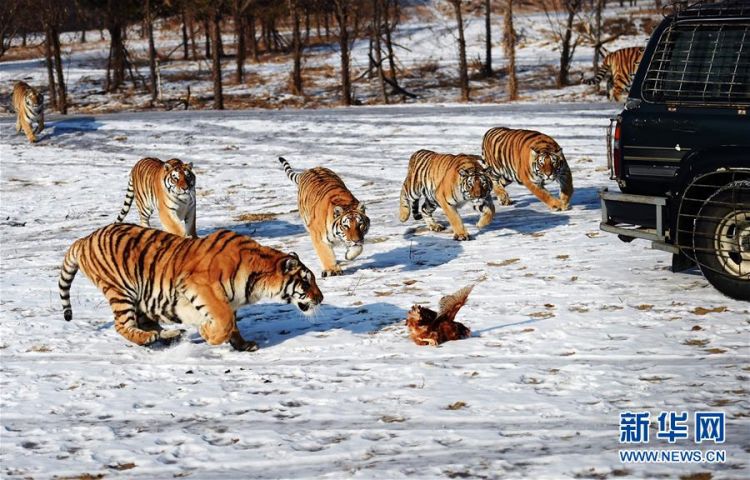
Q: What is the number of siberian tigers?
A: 7